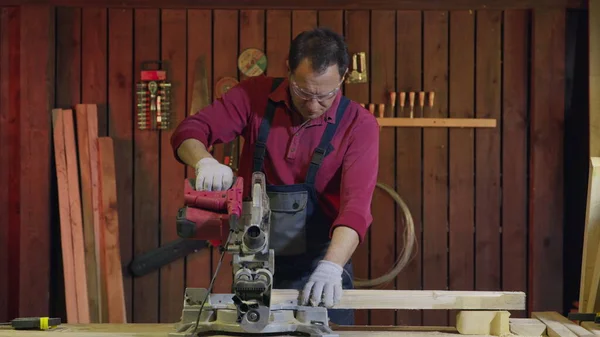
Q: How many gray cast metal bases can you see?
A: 1